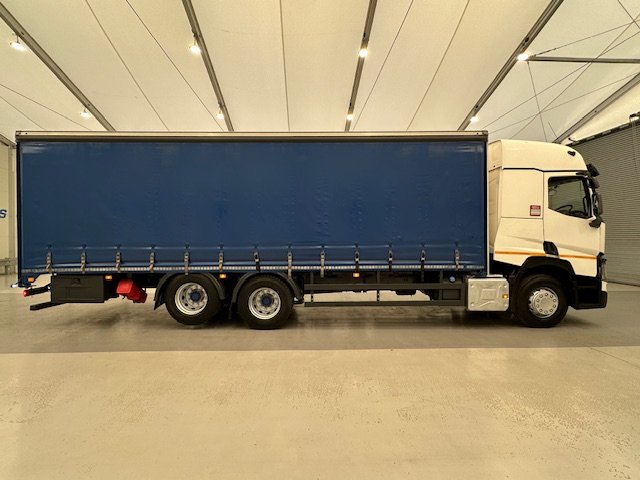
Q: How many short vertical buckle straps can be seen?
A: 13